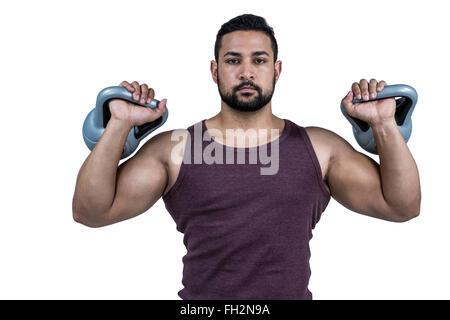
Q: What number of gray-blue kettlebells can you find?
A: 2